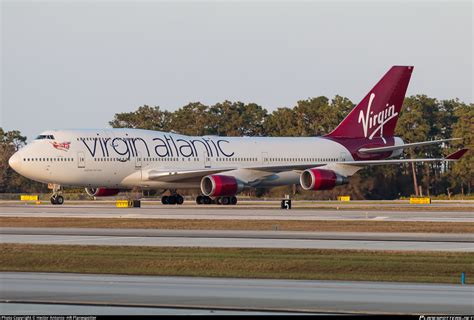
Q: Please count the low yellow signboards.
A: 4